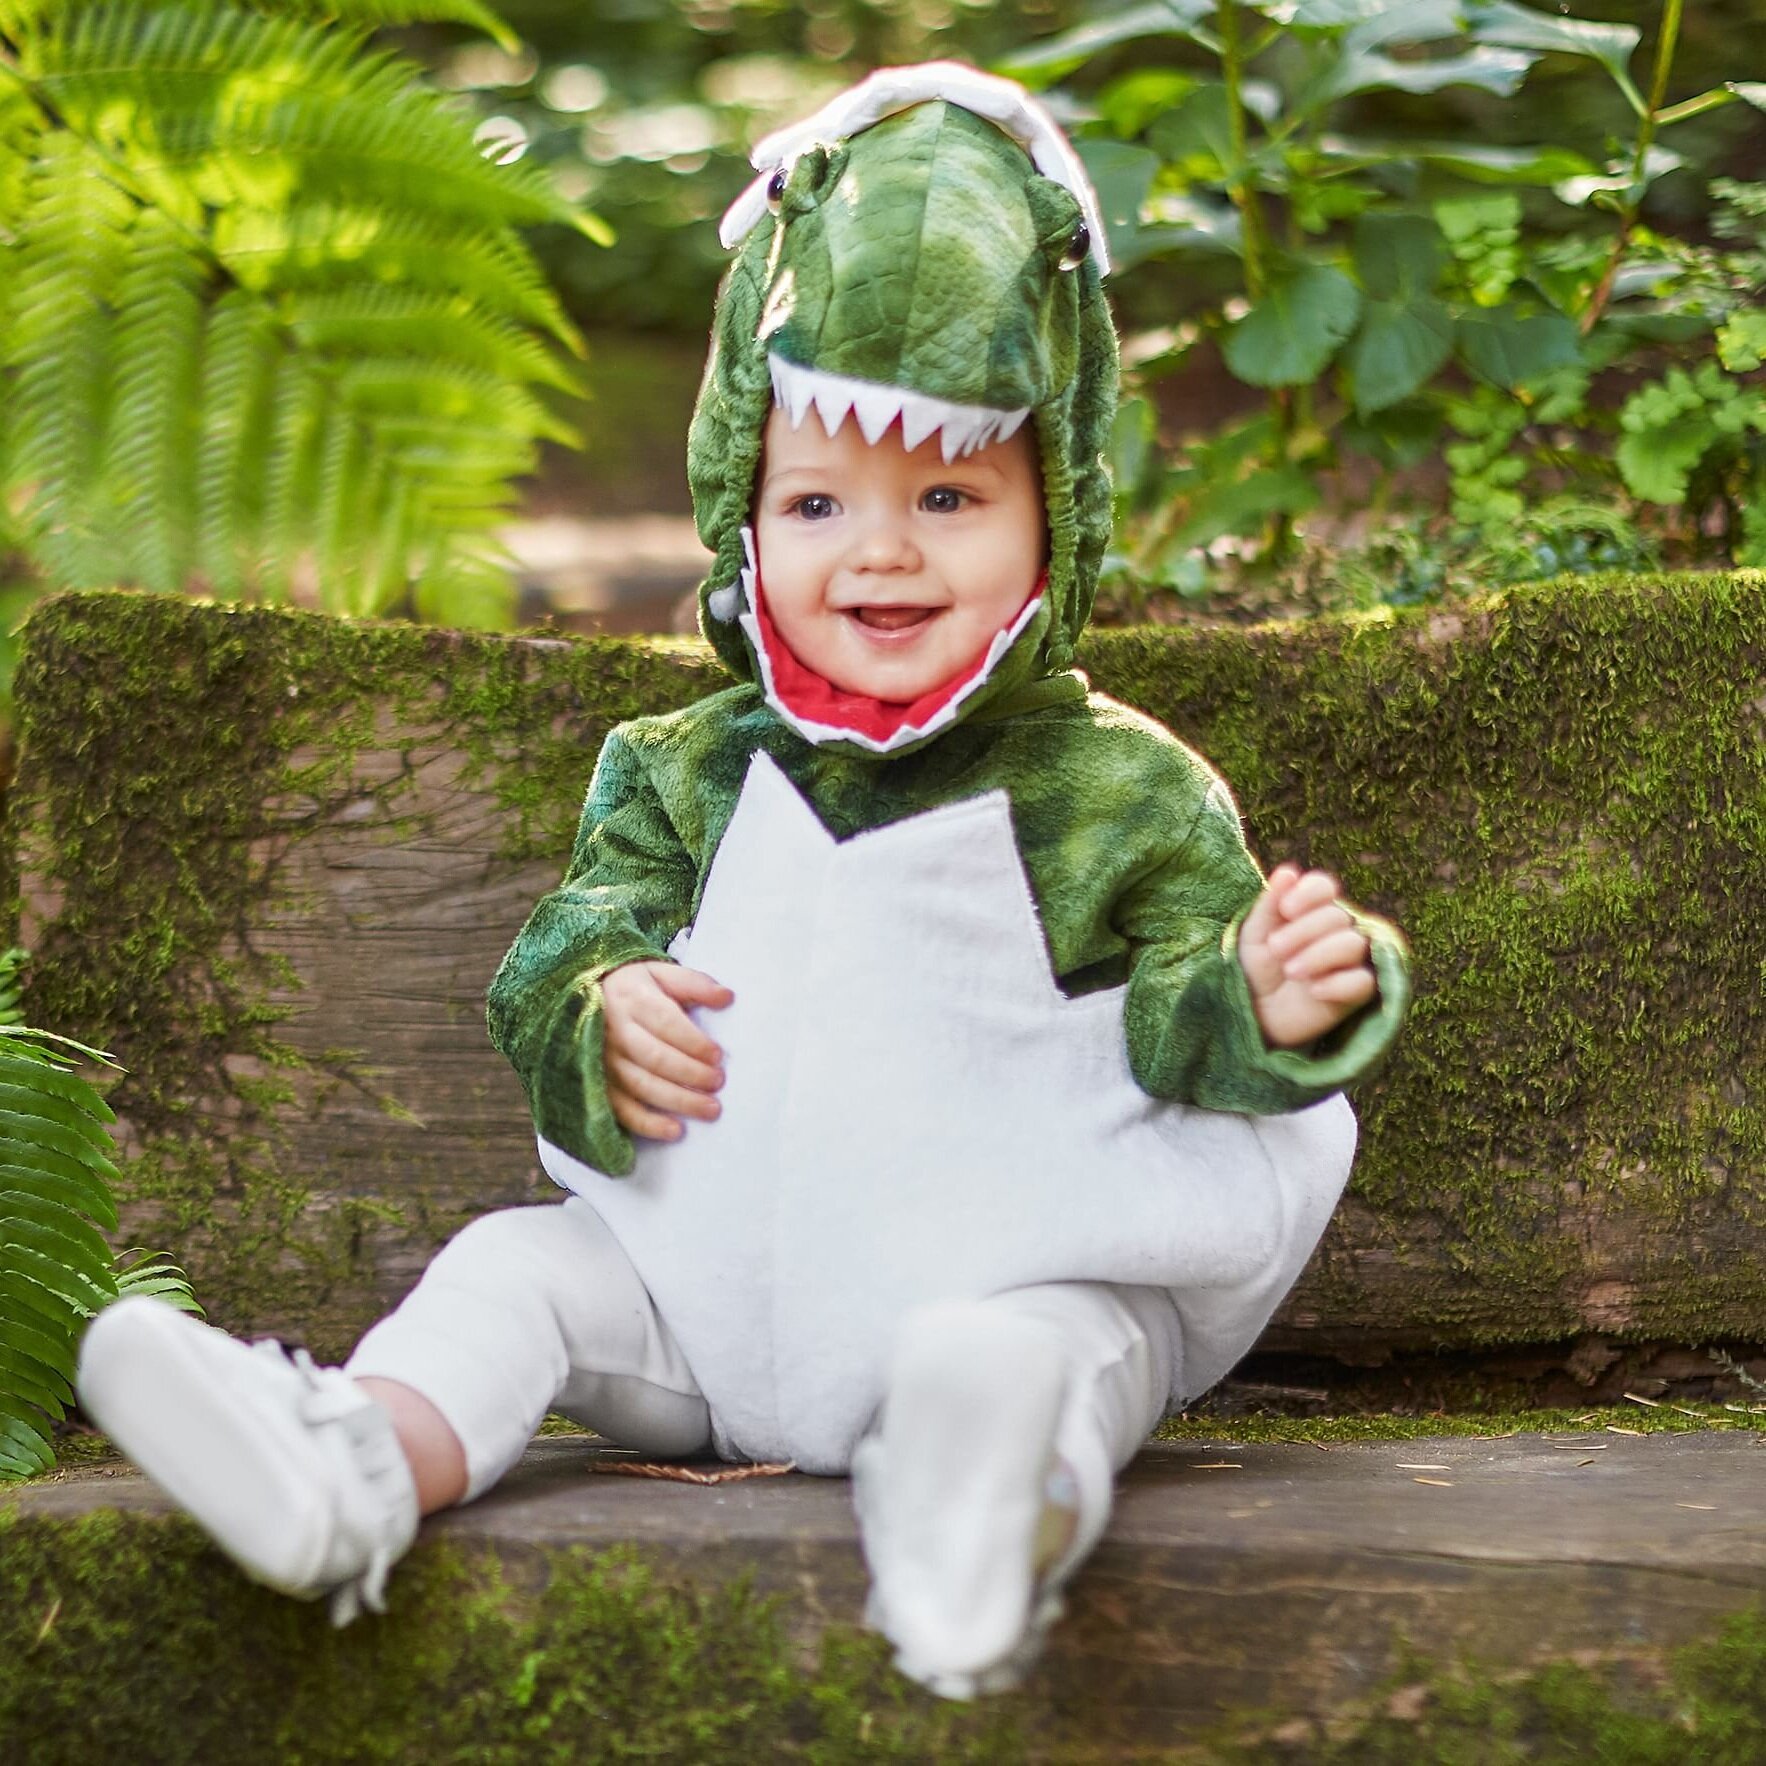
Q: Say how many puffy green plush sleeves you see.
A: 2